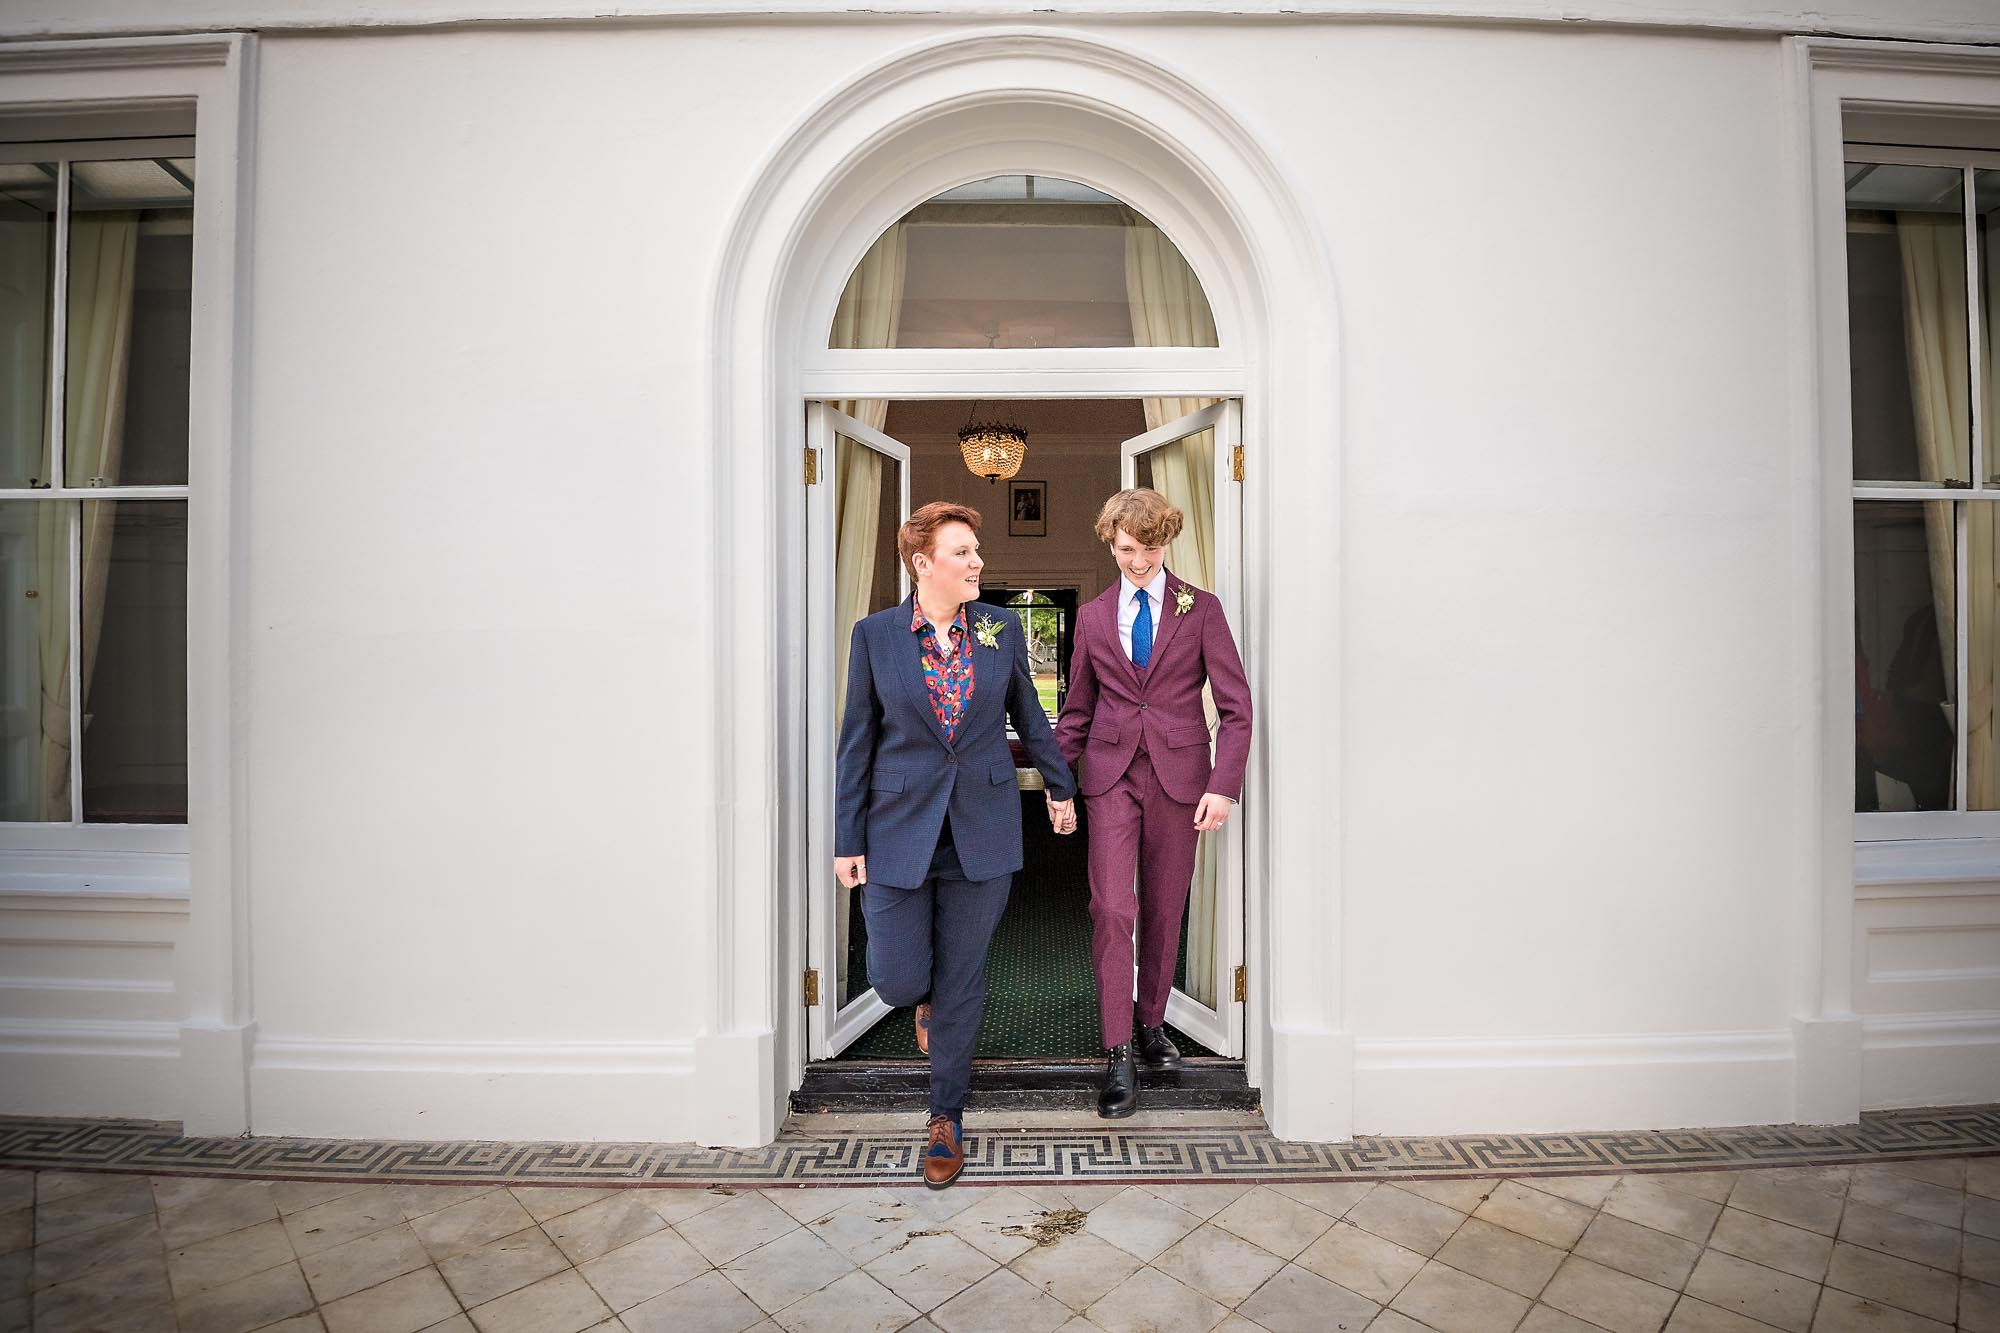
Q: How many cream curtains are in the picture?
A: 4